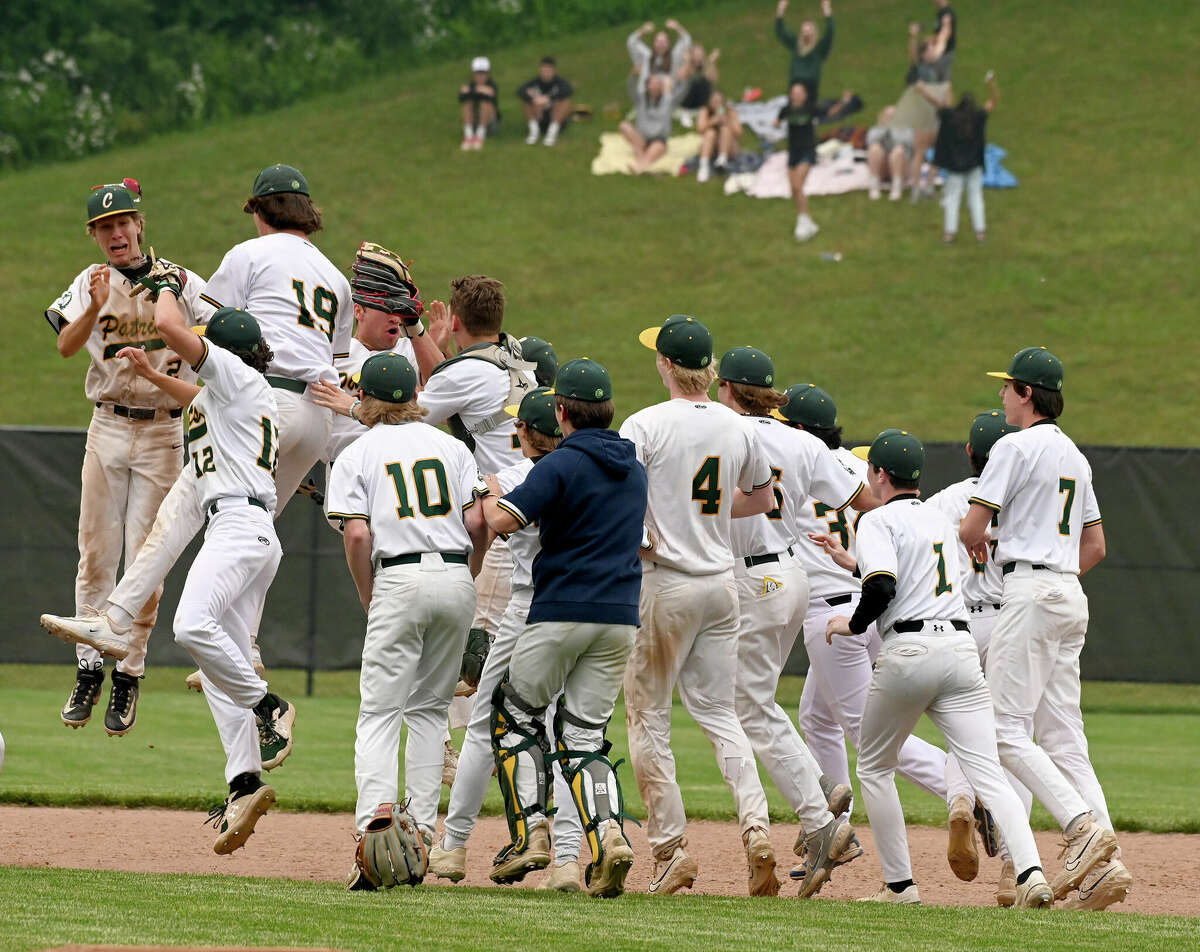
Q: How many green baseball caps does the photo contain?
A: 13